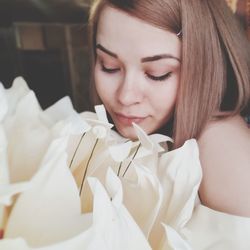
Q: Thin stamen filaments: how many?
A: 4